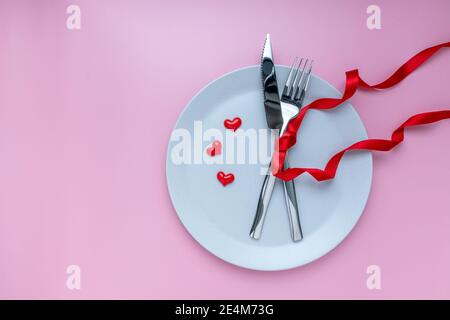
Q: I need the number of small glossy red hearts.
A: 3